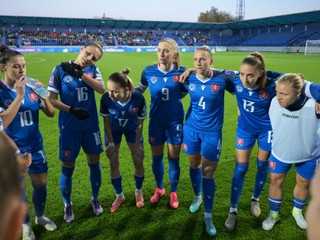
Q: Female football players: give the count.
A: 7